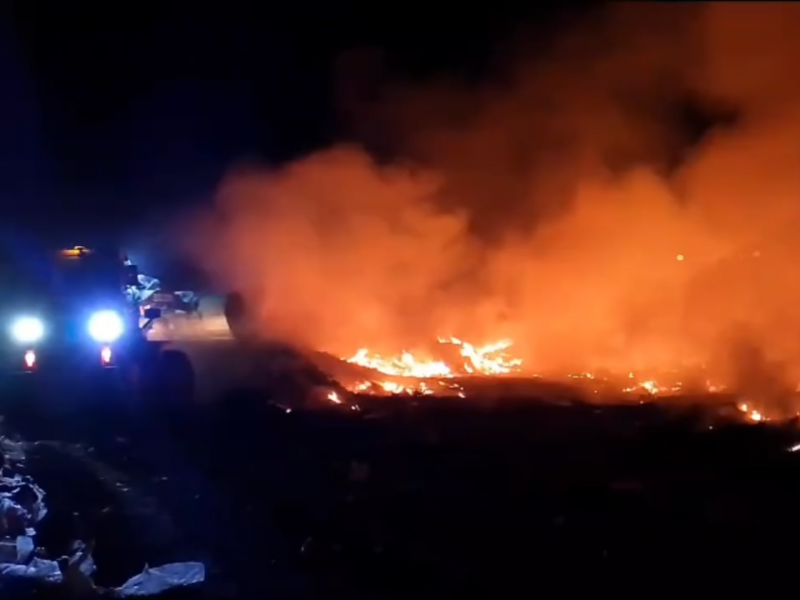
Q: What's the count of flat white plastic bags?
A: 1